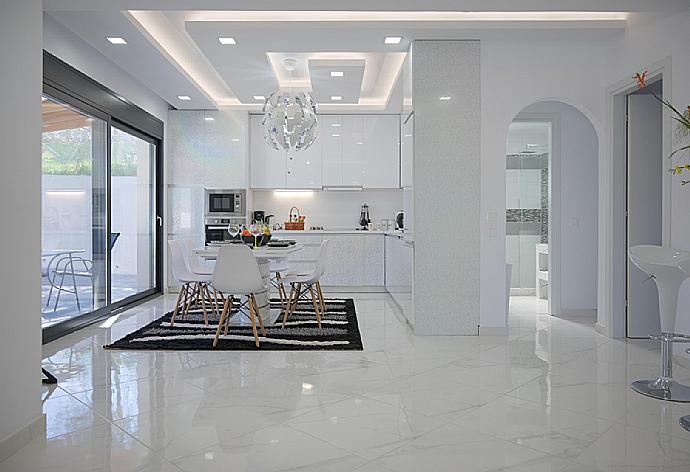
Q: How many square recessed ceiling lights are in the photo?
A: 7